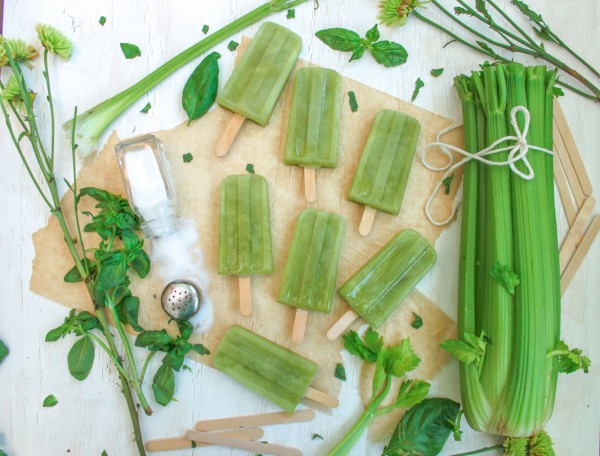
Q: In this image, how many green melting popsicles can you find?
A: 7